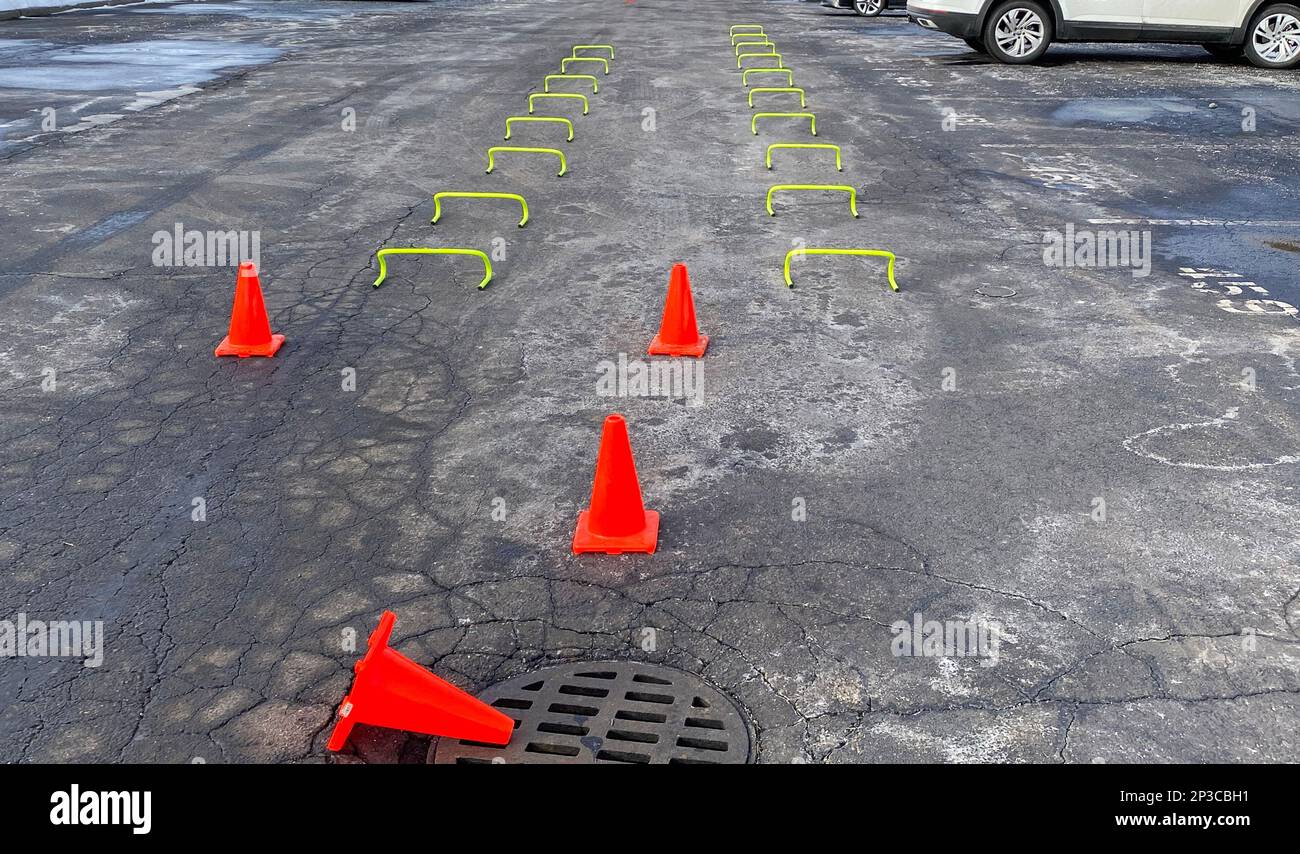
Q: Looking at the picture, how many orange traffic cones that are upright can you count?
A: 3